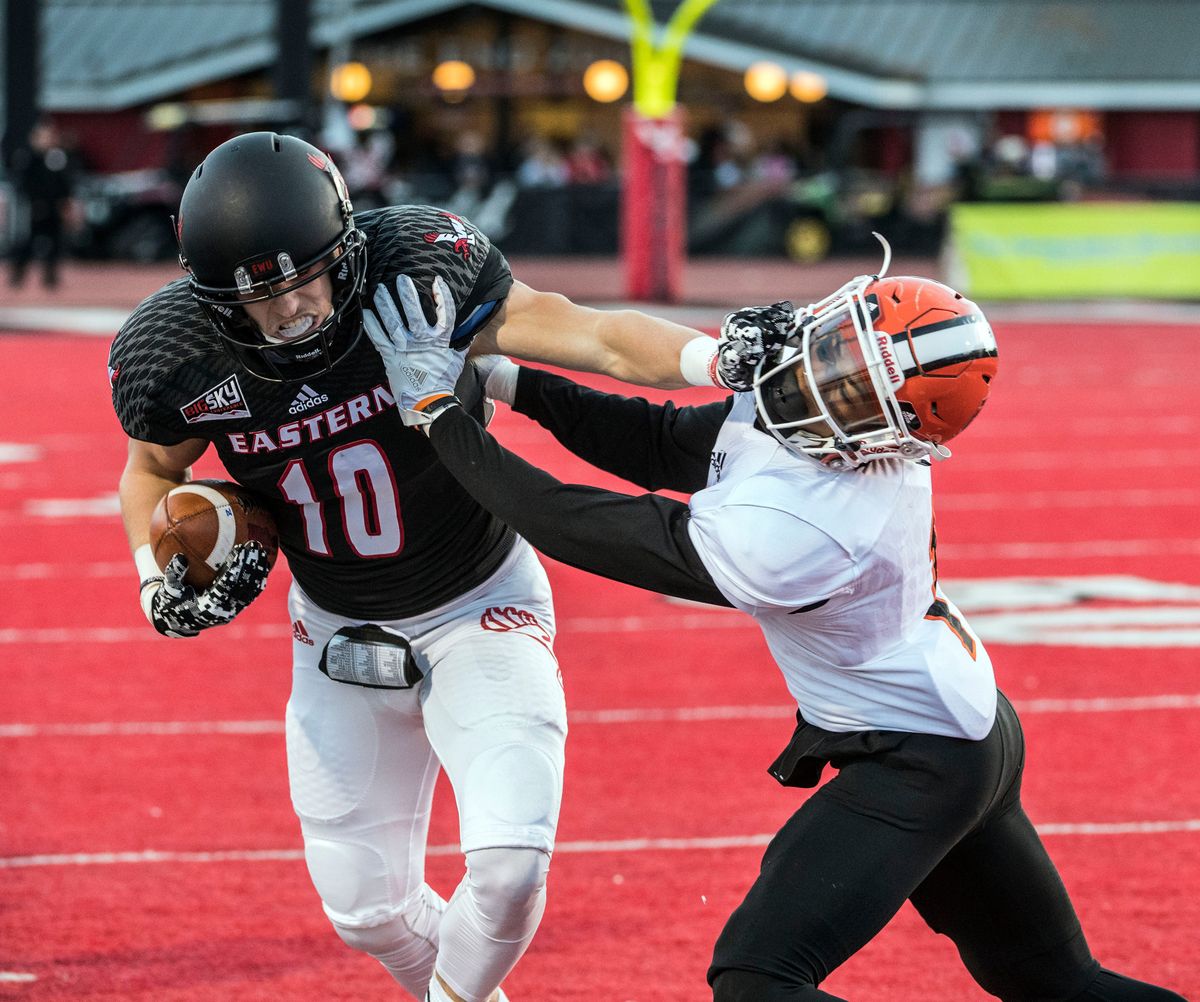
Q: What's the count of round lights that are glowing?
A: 5